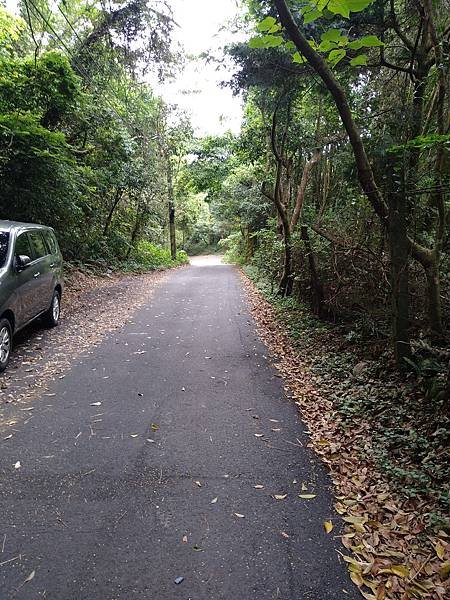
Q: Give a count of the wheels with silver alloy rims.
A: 2